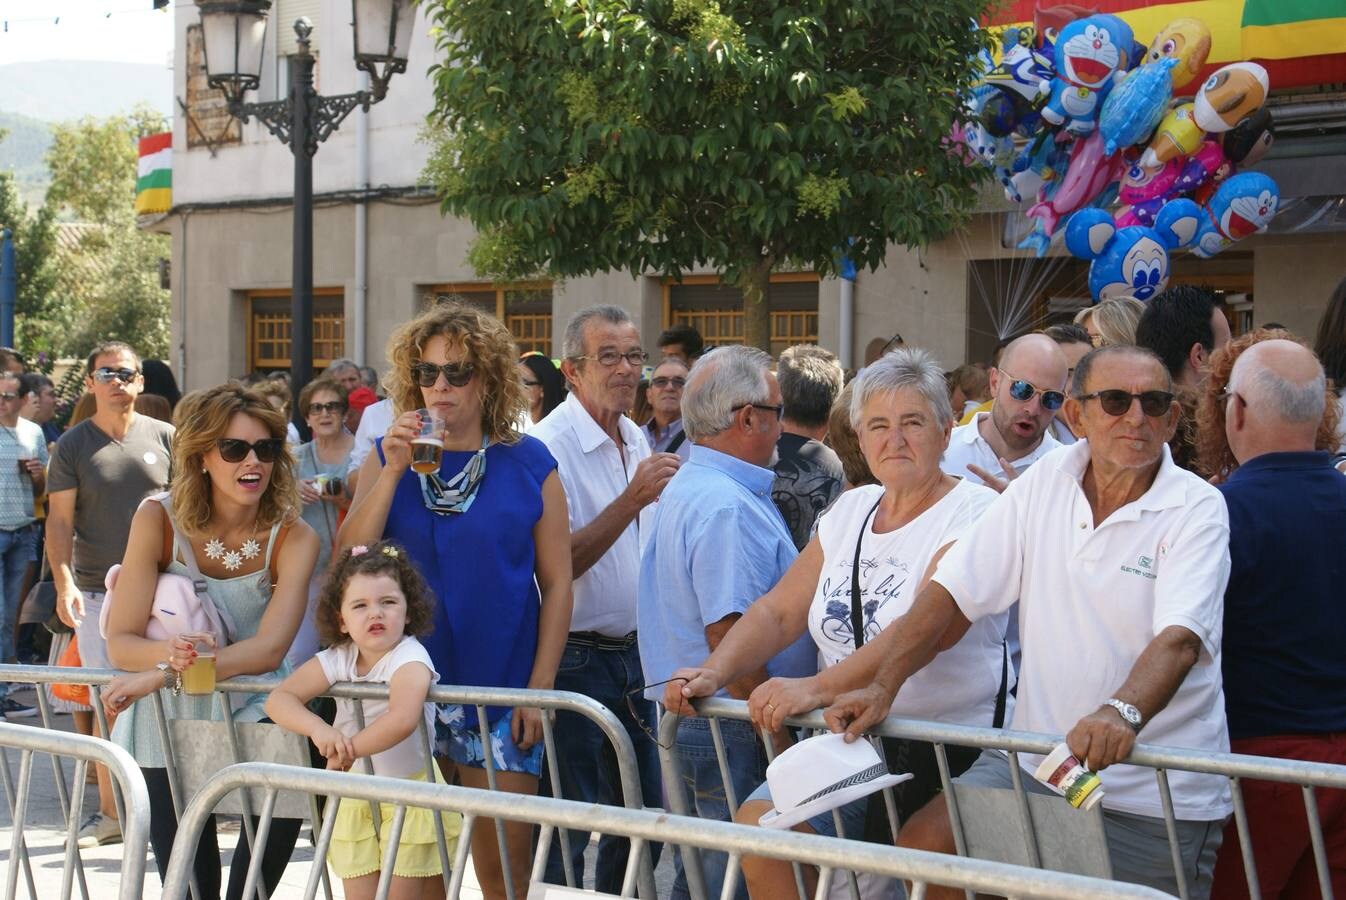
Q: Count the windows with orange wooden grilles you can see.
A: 3